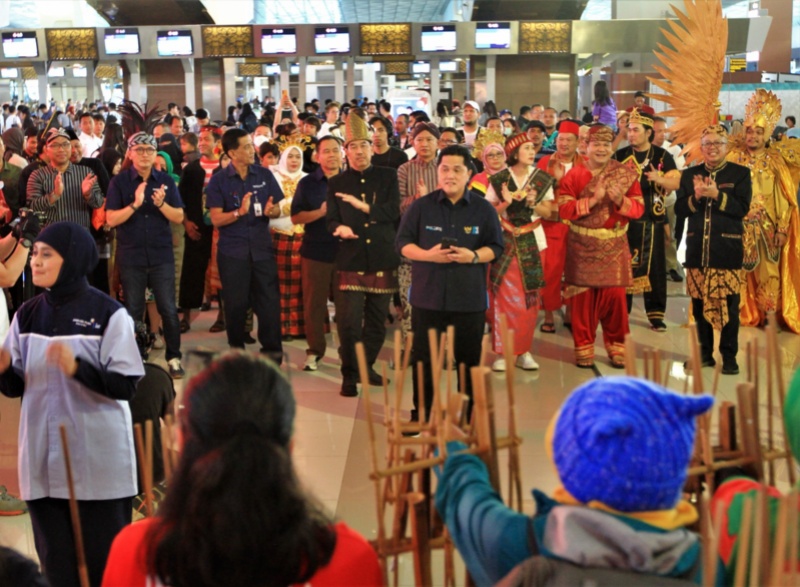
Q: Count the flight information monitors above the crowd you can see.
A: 7